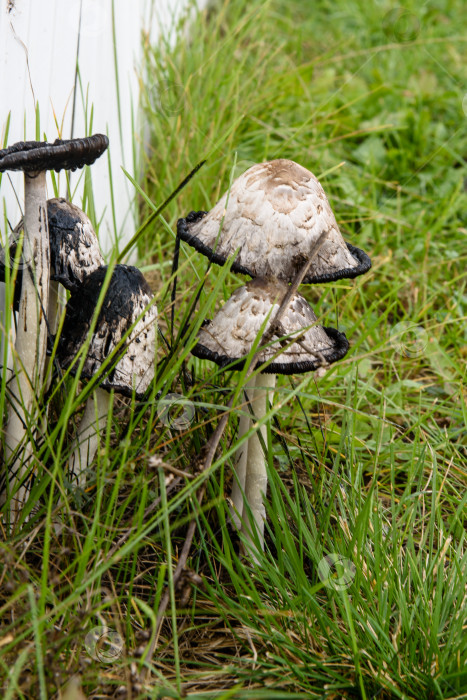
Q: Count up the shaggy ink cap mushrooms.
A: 5